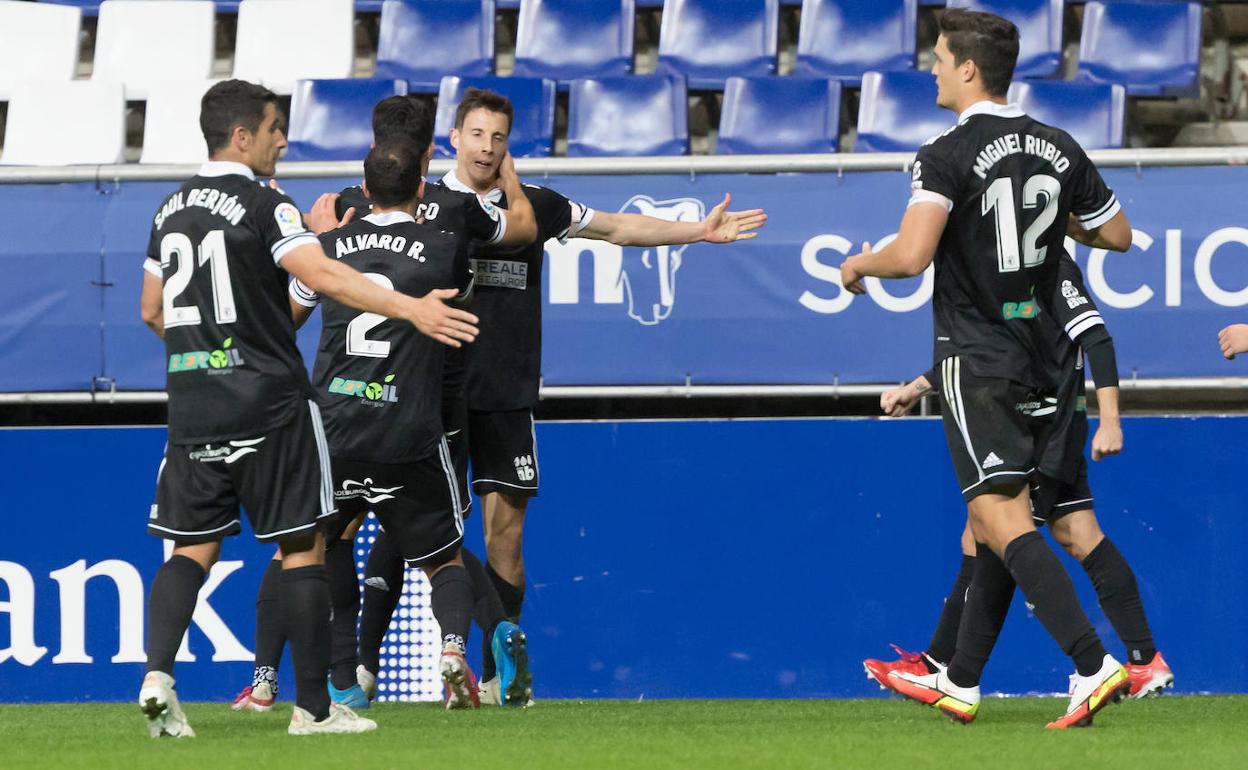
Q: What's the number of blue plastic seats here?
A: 12